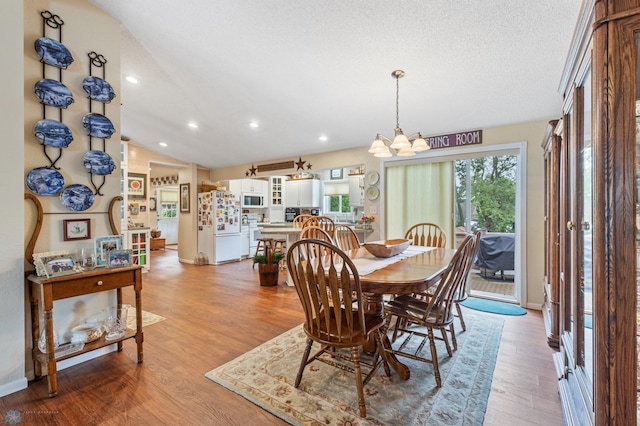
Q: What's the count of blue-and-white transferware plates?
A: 8